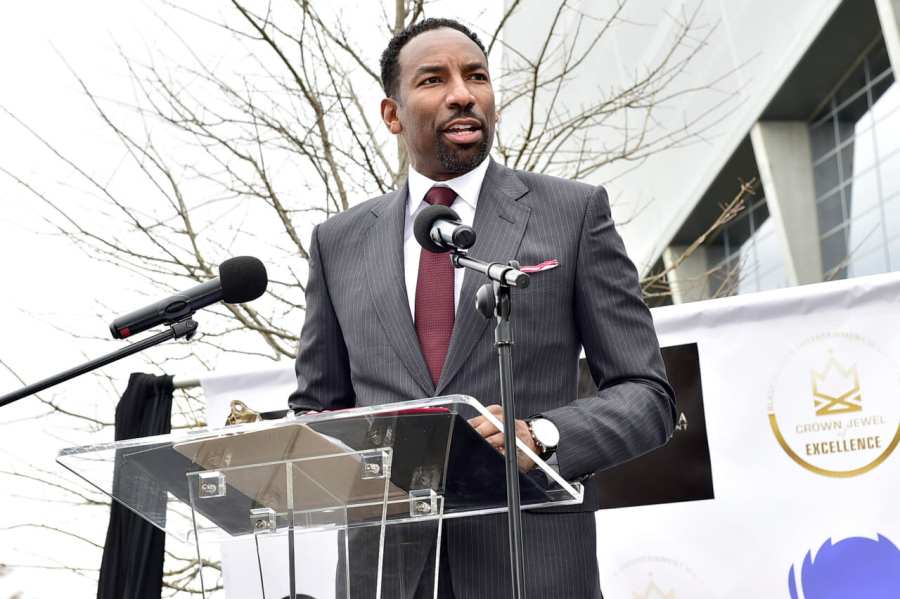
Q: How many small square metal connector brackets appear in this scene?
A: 4